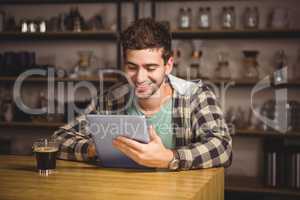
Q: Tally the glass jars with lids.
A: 4